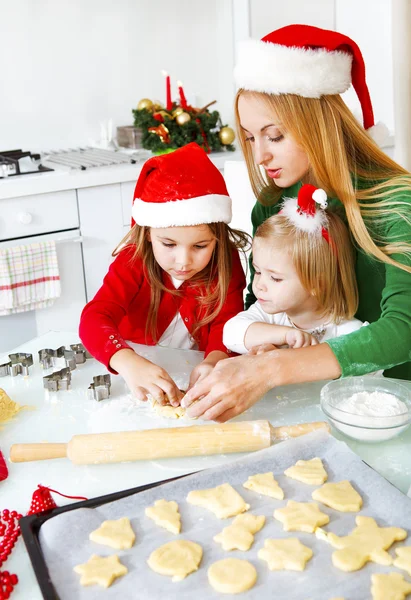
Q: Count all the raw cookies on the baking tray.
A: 15